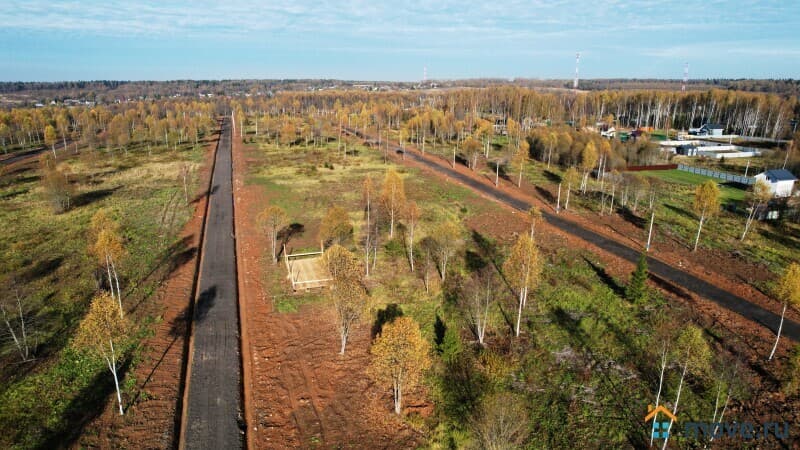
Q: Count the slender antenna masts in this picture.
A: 3